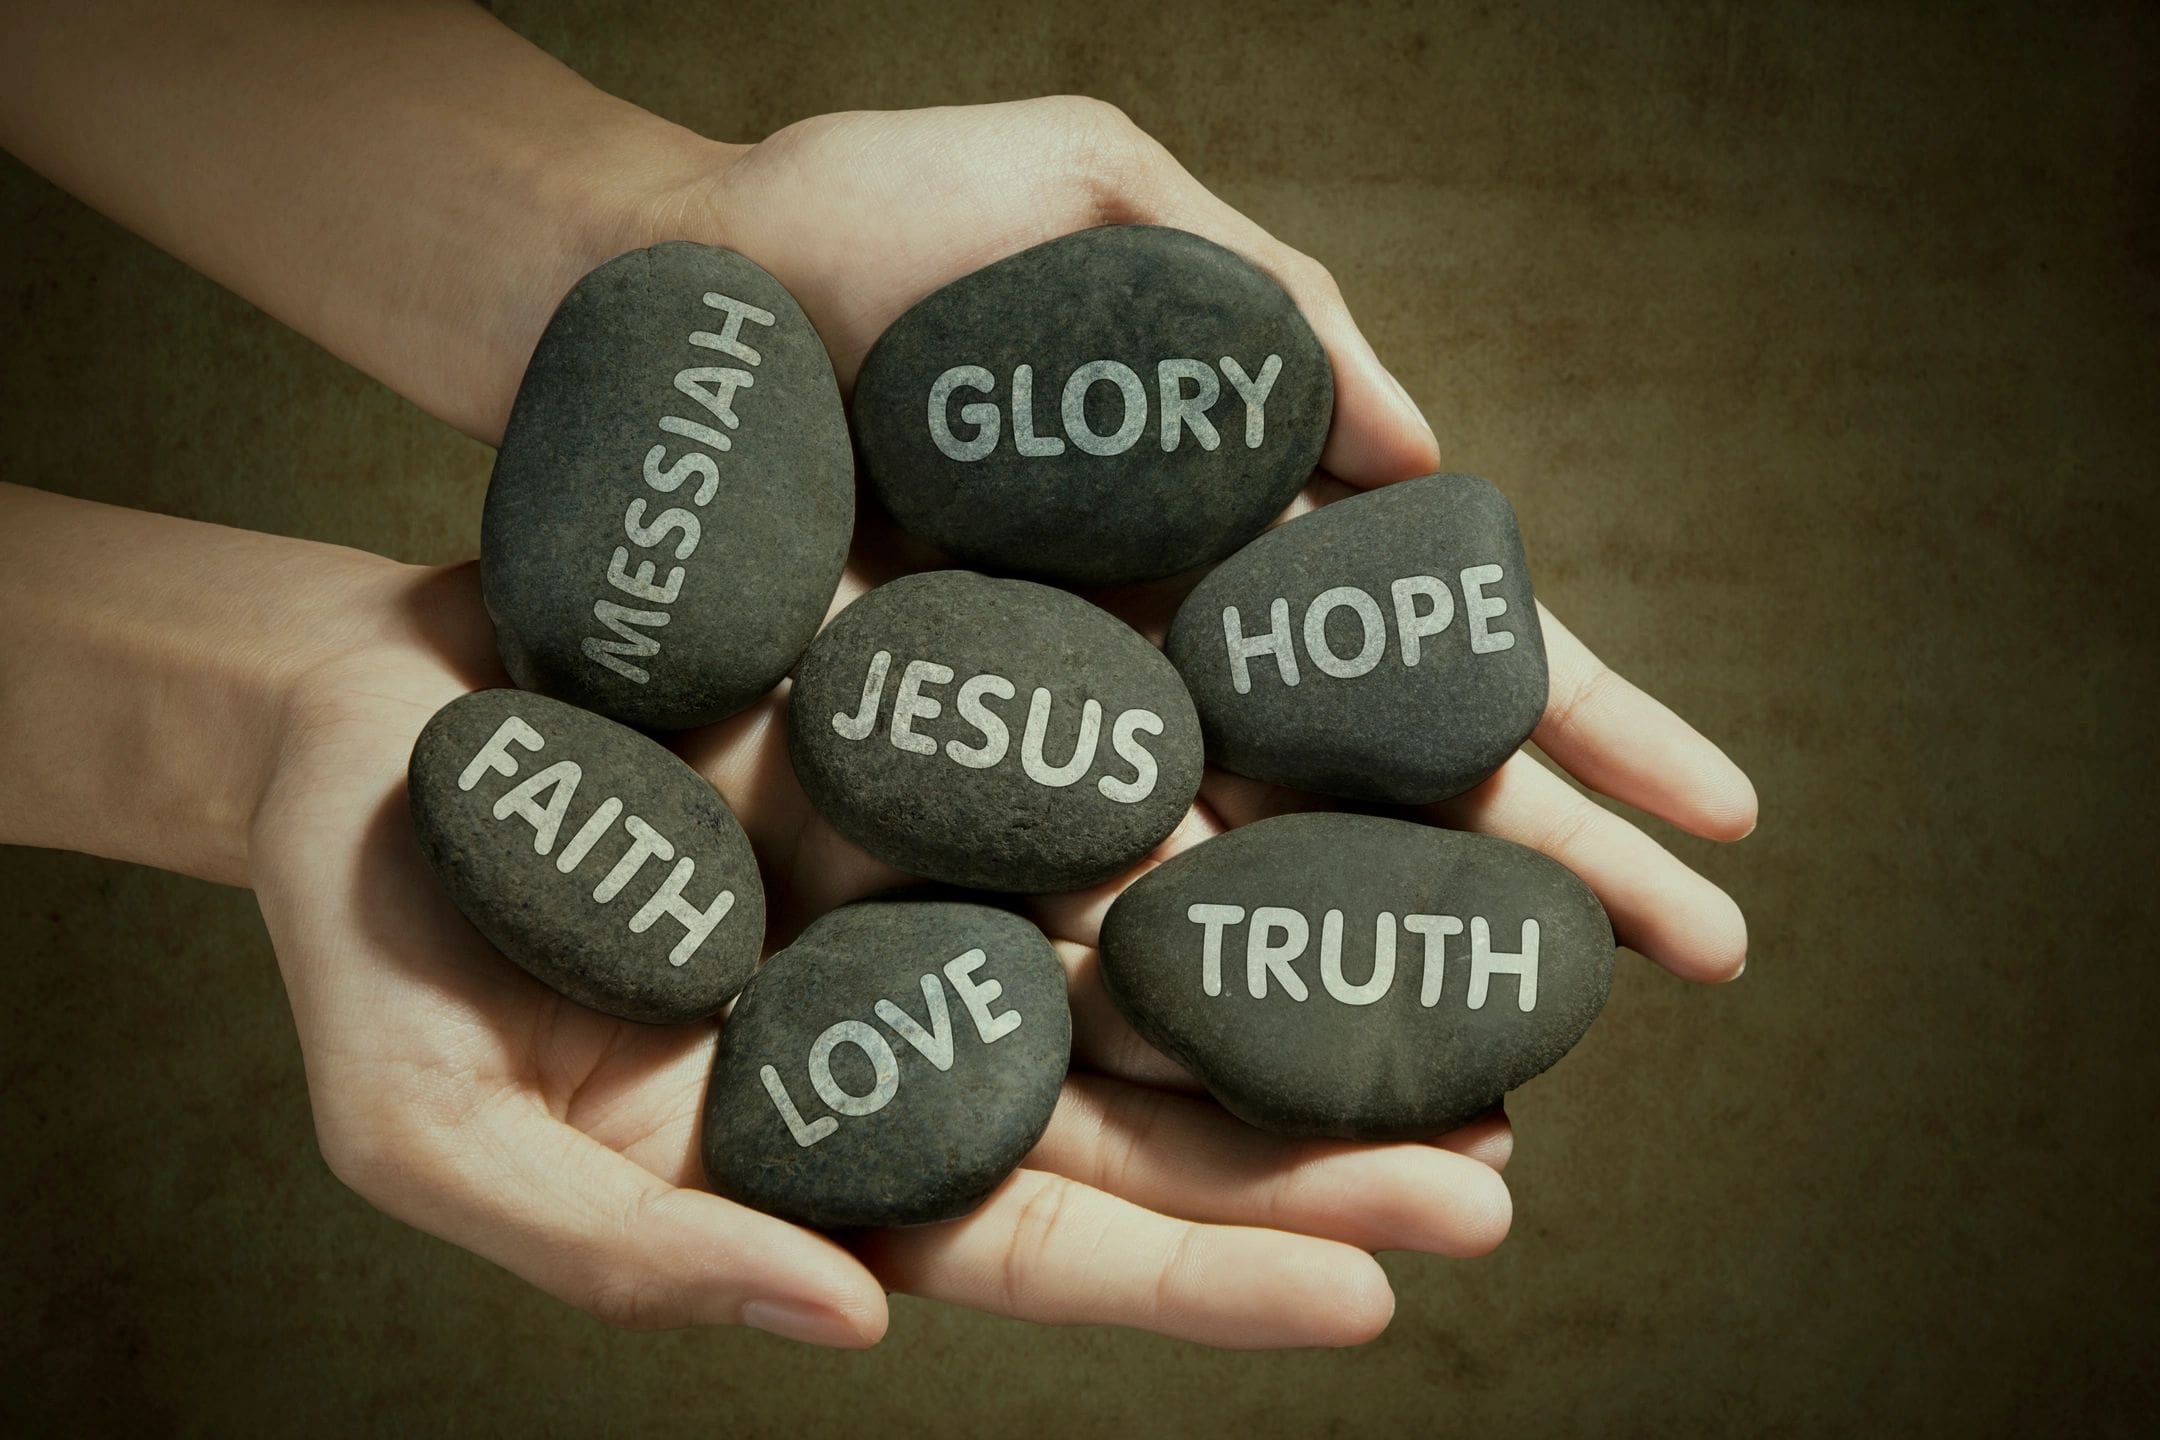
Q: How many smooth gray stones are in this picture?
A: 7